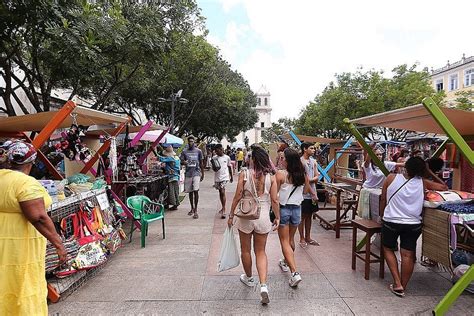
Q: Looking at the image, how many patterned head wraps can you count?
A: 1